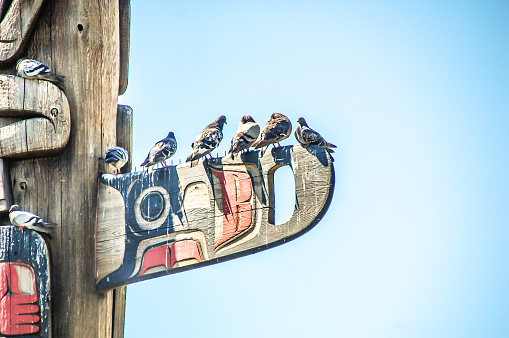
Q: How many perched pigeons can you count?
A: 8